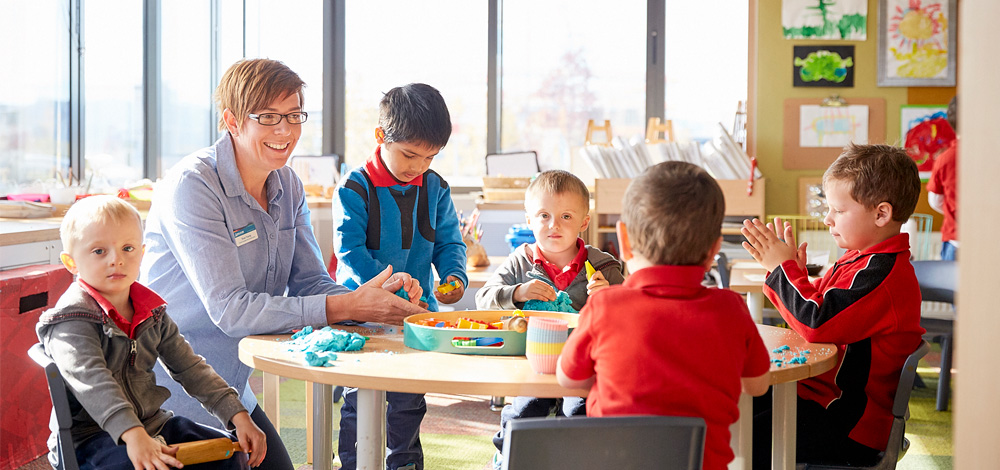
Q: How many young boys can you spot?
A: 5